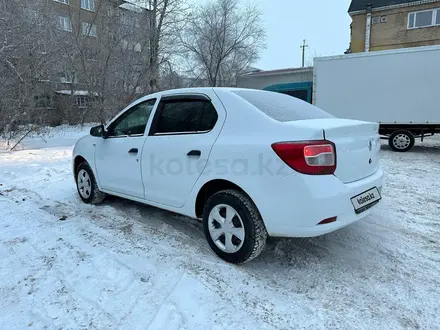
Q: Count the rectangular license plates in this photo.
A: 1